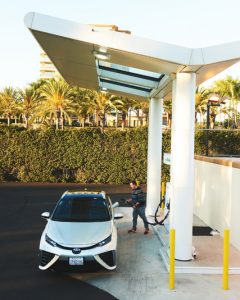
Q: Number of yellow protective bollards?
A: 4